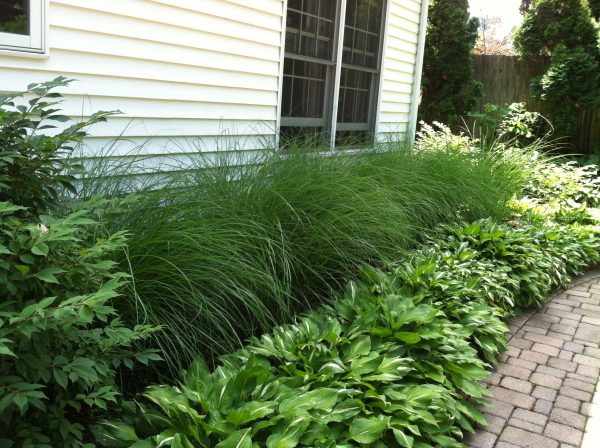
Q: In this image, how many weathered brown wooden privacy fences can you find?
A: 1